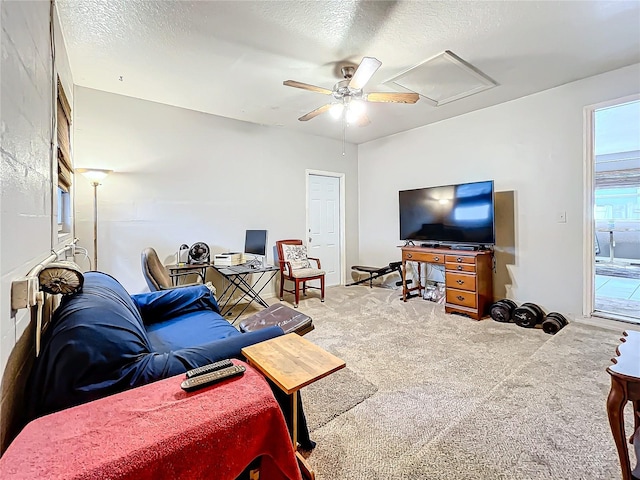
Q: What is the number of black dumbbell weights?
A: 3